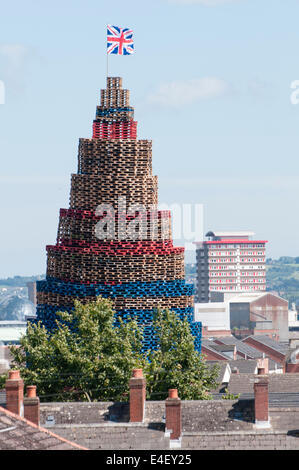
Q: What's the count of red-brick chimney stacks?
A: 5